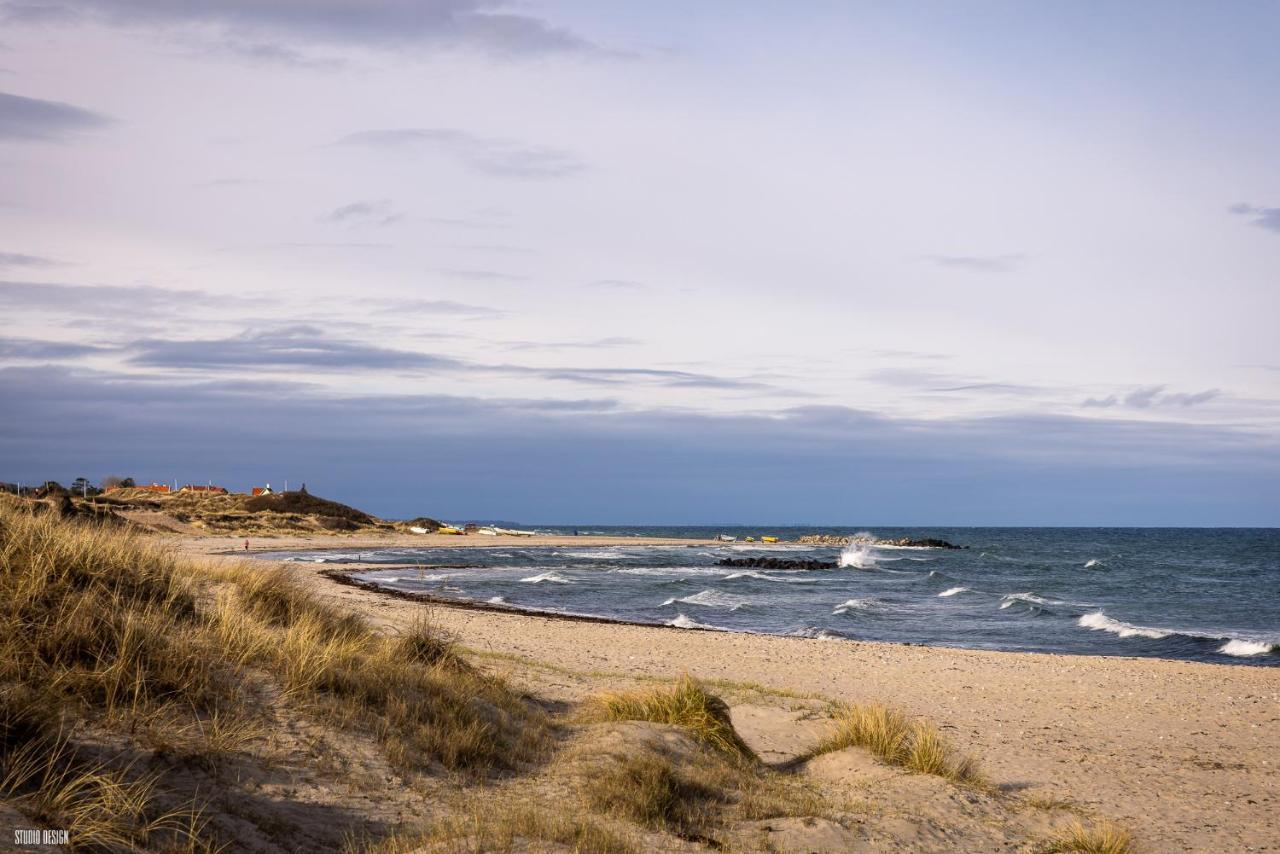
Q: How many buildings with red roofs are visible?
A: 3